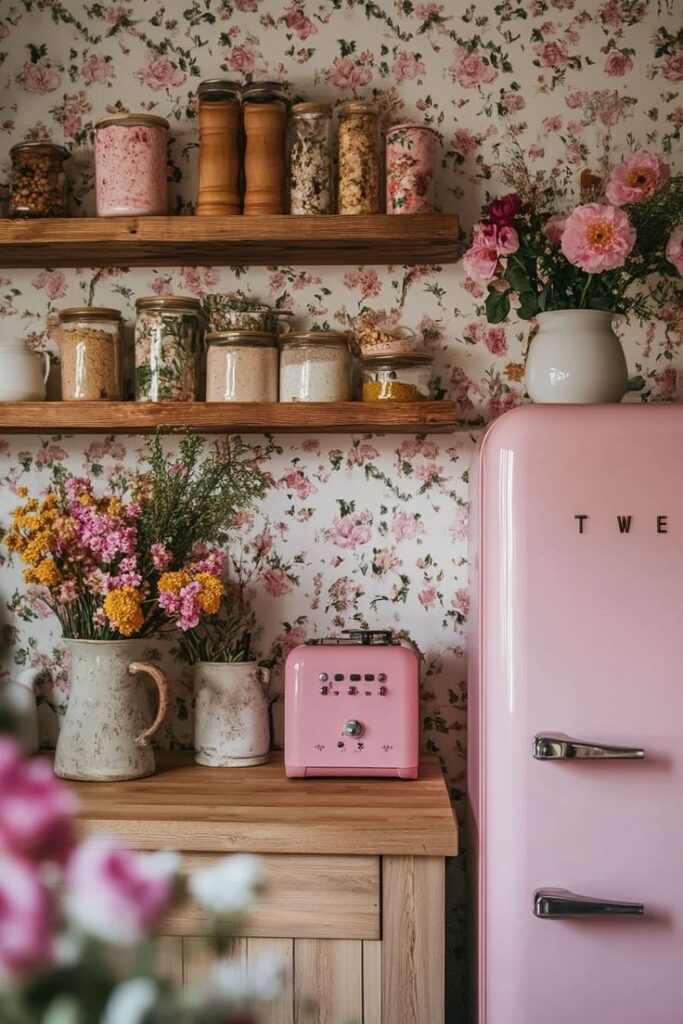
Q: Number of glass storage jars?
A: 9